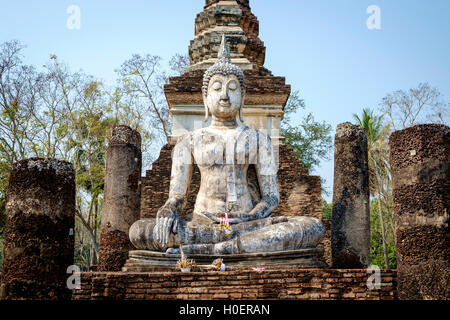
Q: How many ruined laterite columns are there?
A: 4